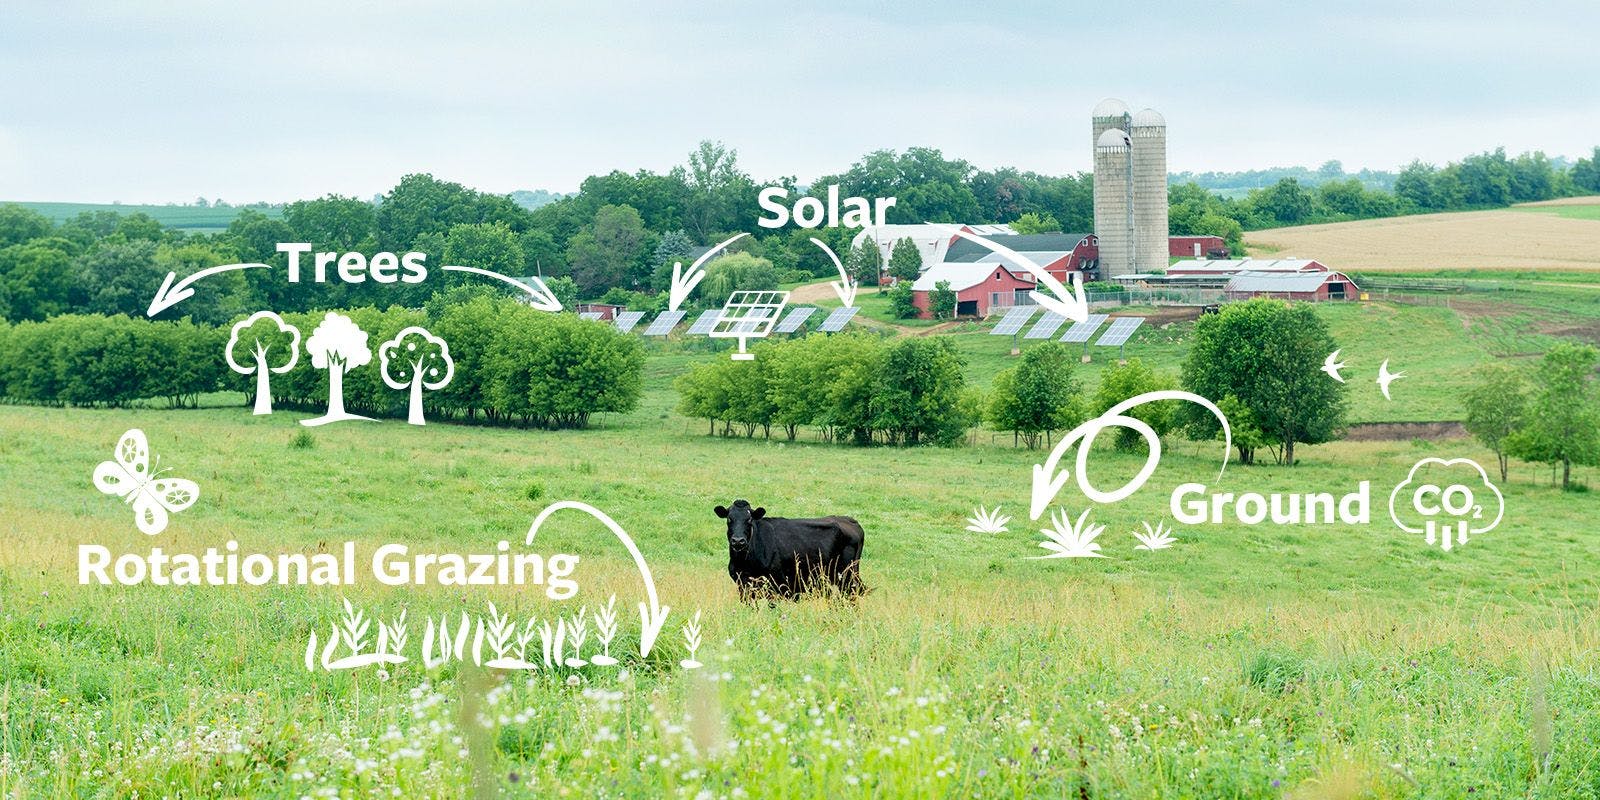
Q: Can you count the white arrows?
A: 10